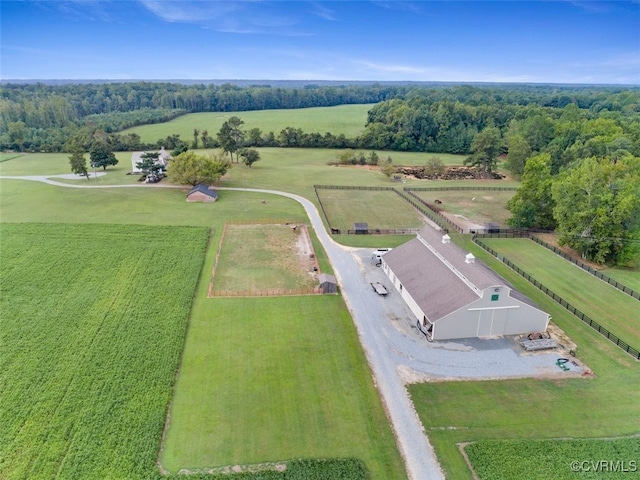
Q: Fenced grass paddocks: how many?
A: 4